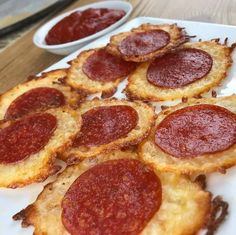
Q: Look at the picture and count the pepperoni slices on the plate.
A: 8